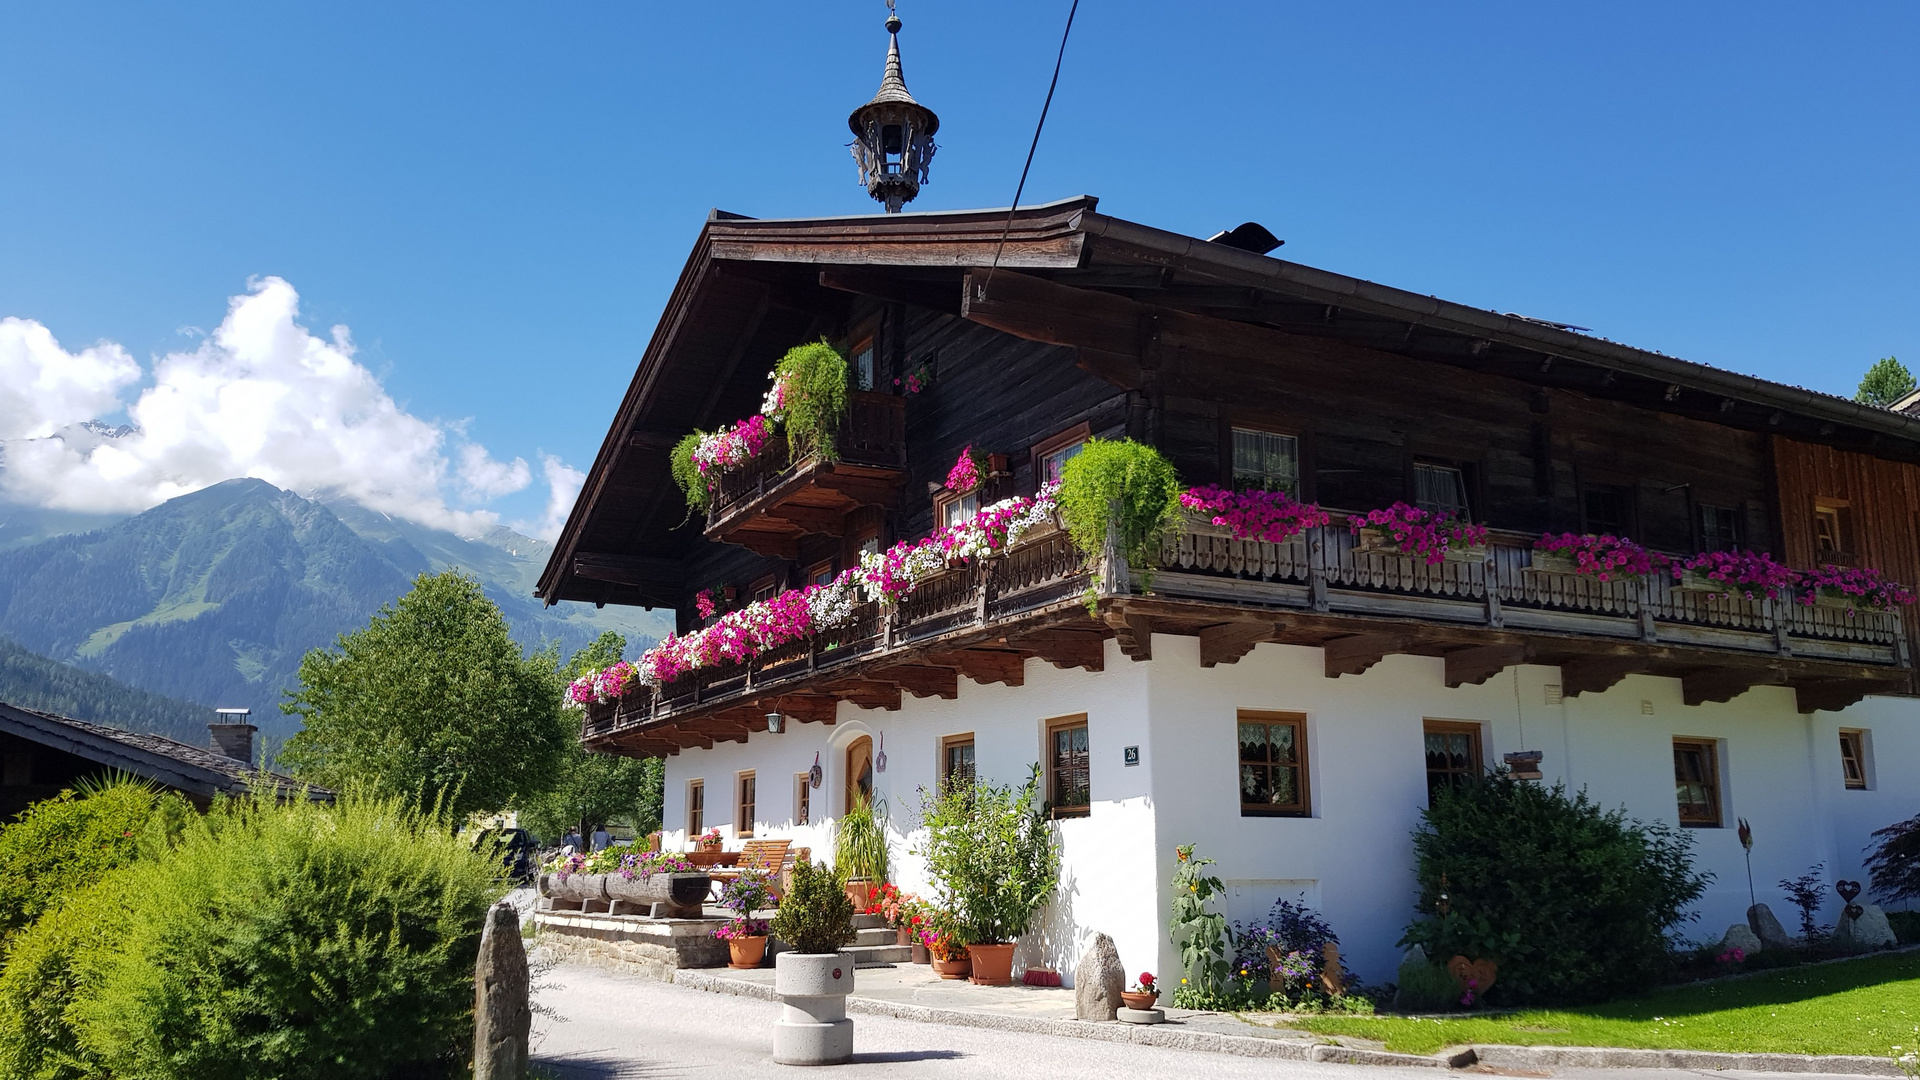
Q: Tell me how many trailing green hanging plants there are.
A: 3